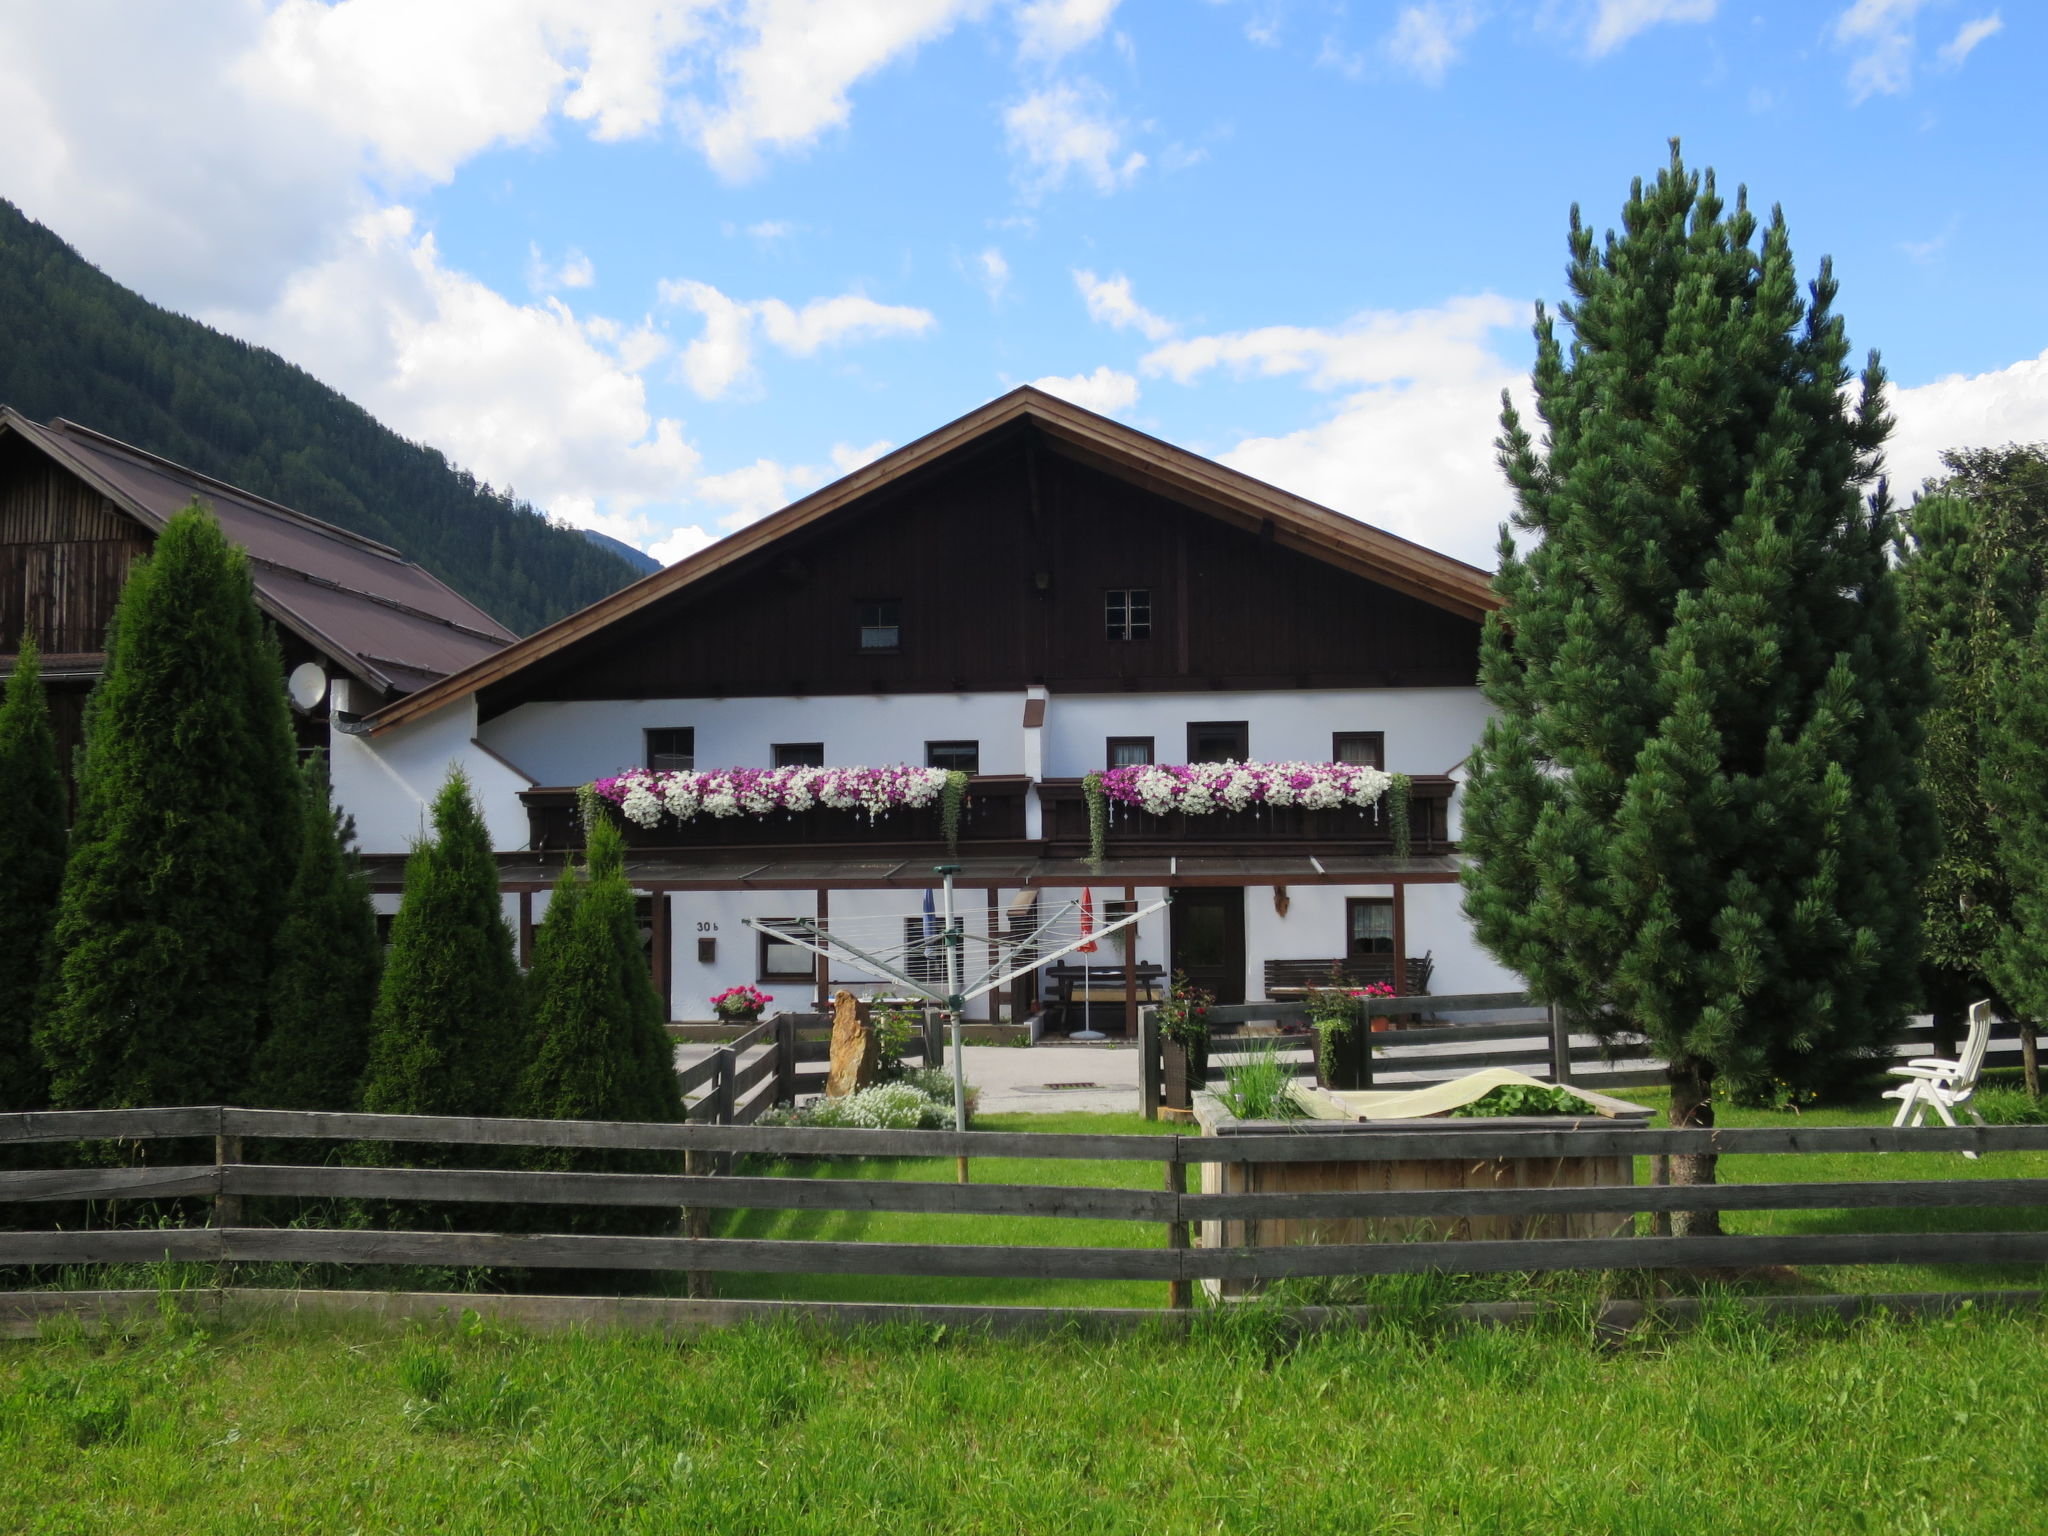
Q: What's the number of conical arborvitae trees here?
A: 5